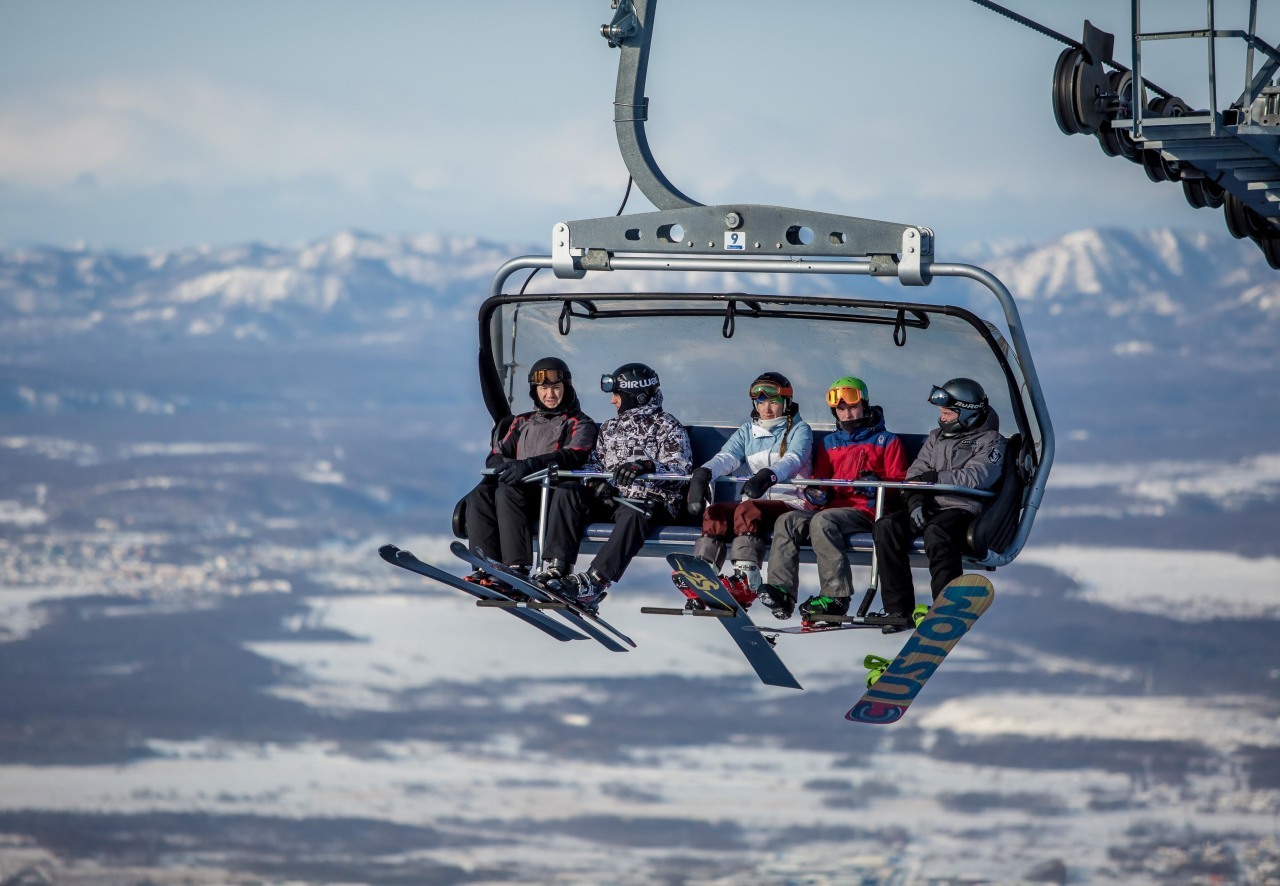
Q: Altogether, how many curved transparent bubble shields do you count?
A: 1